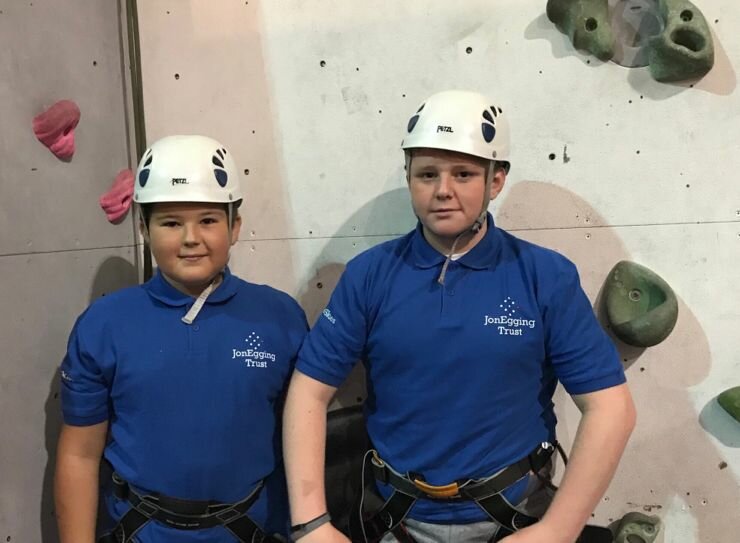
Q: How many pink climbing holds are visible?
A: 2